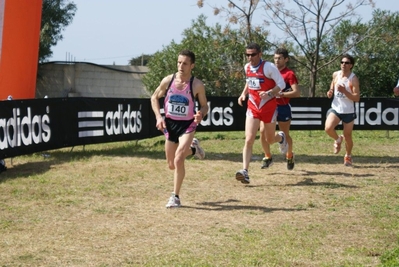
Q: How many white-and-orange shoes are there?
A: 2